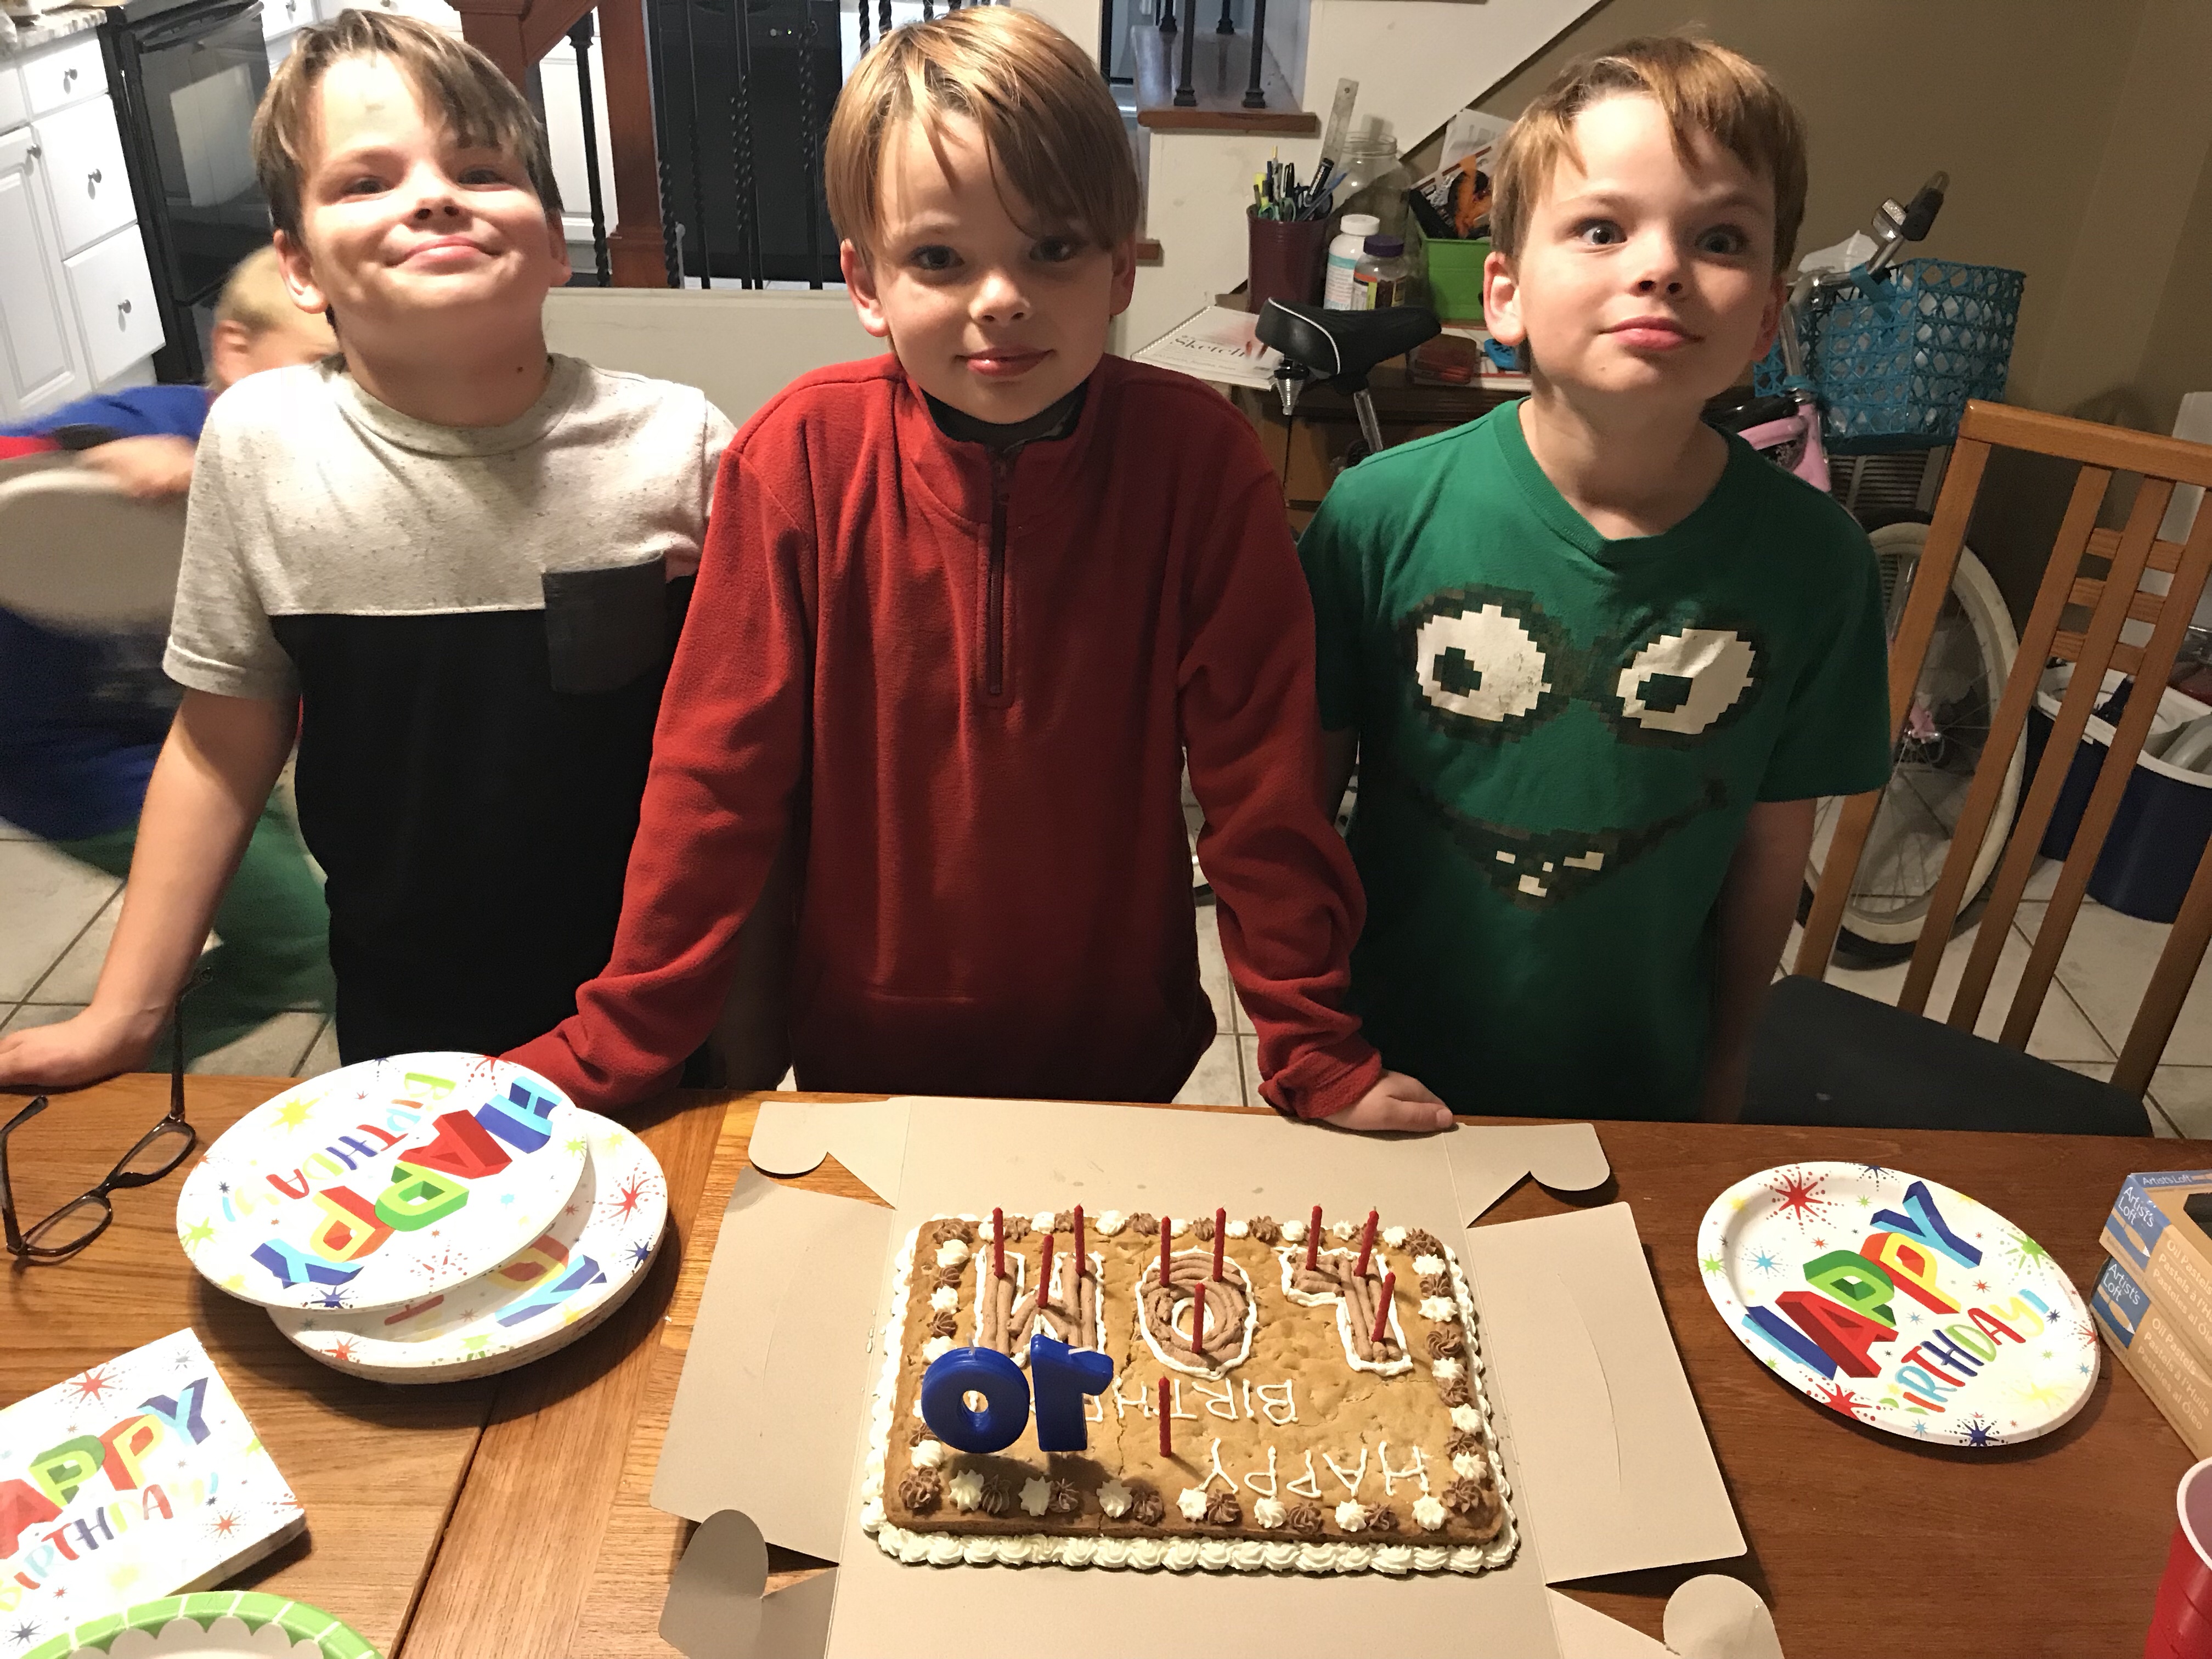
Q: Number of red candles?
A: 10